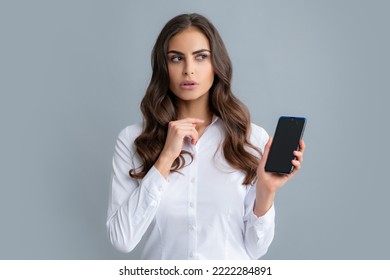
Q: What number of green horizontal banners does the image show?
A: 0